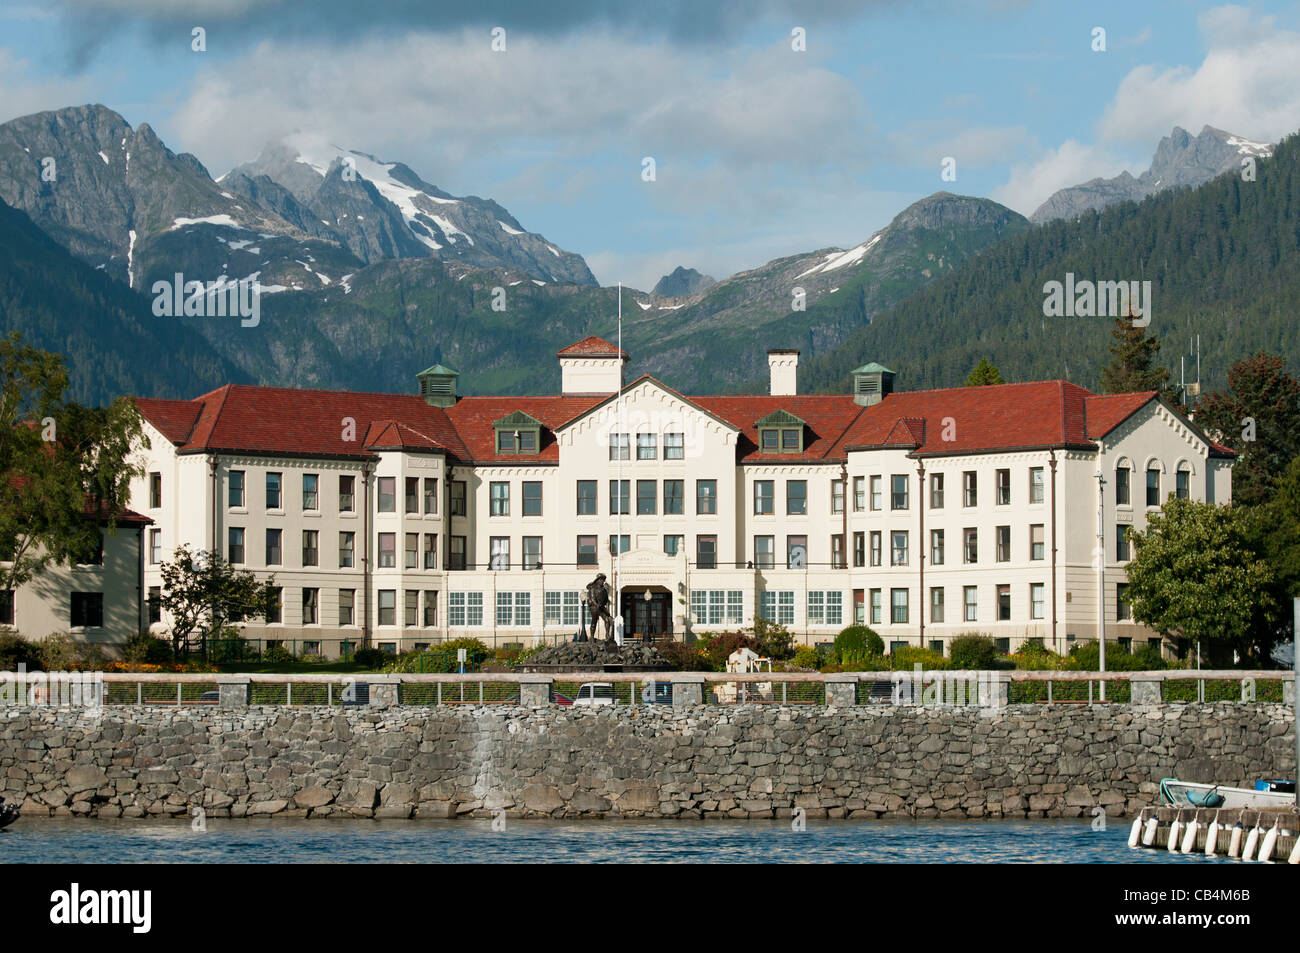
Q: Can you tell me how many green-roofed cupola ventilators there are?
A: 2